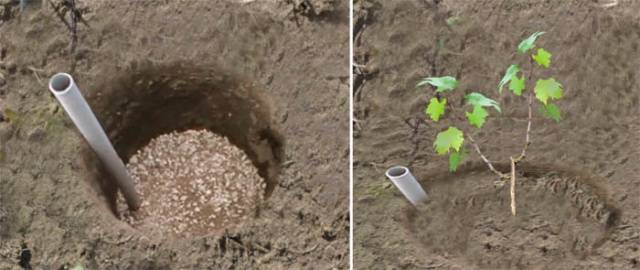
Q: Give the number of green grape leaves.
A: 12